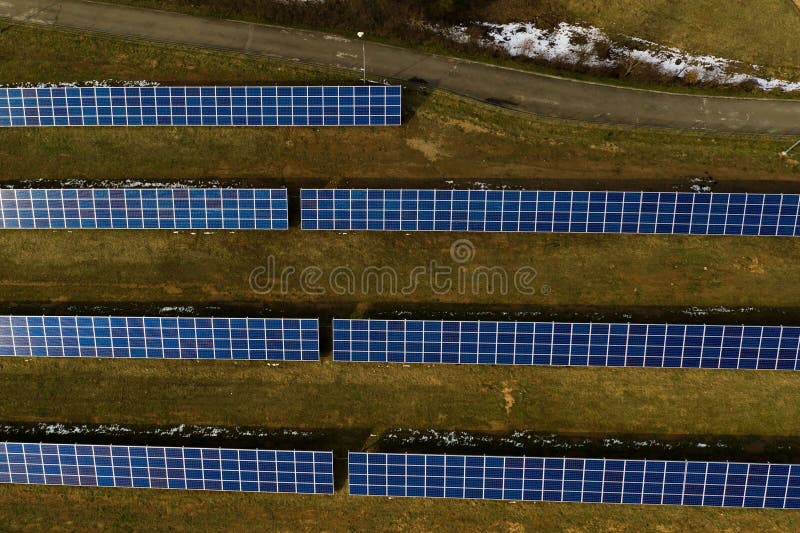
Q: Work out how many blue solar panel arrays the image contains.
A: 7